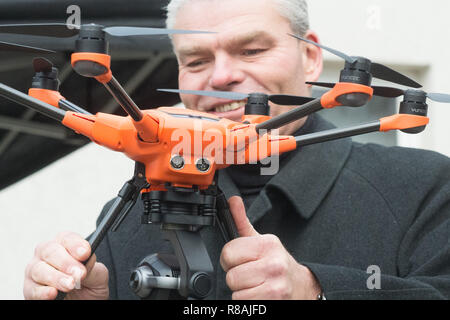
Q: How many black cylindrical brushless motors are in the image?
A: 5